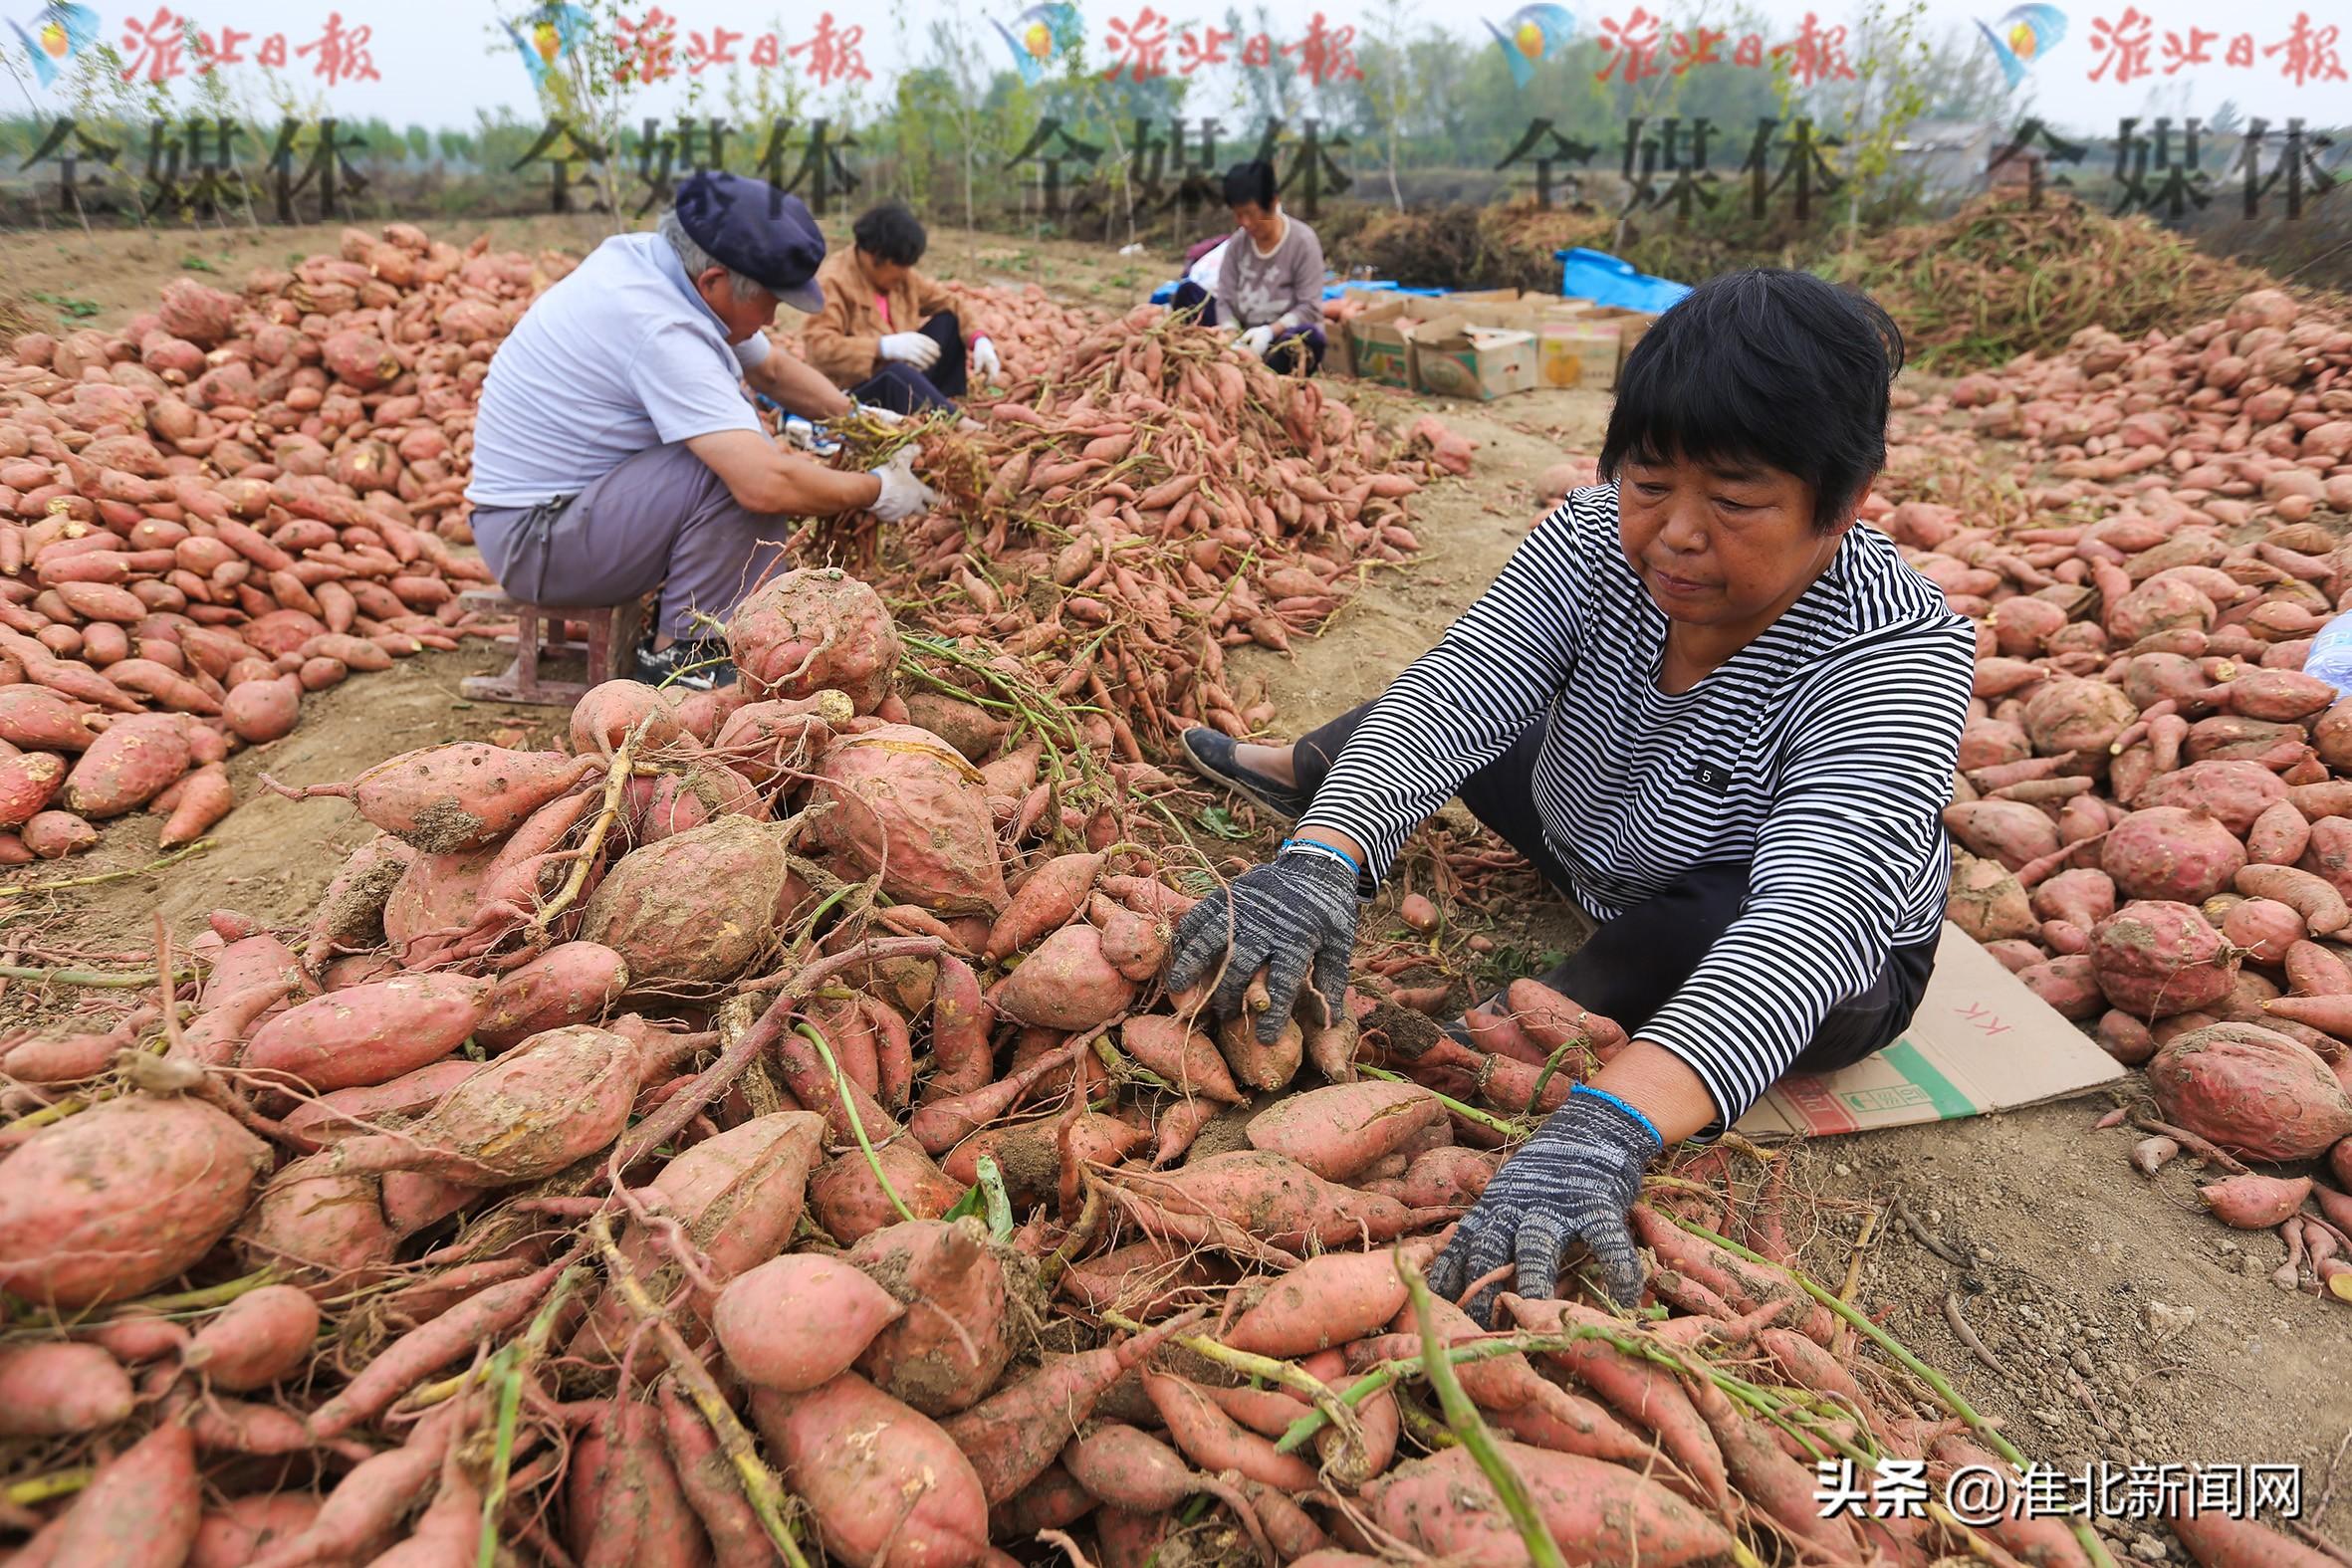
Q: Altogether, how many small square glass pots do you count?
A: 0